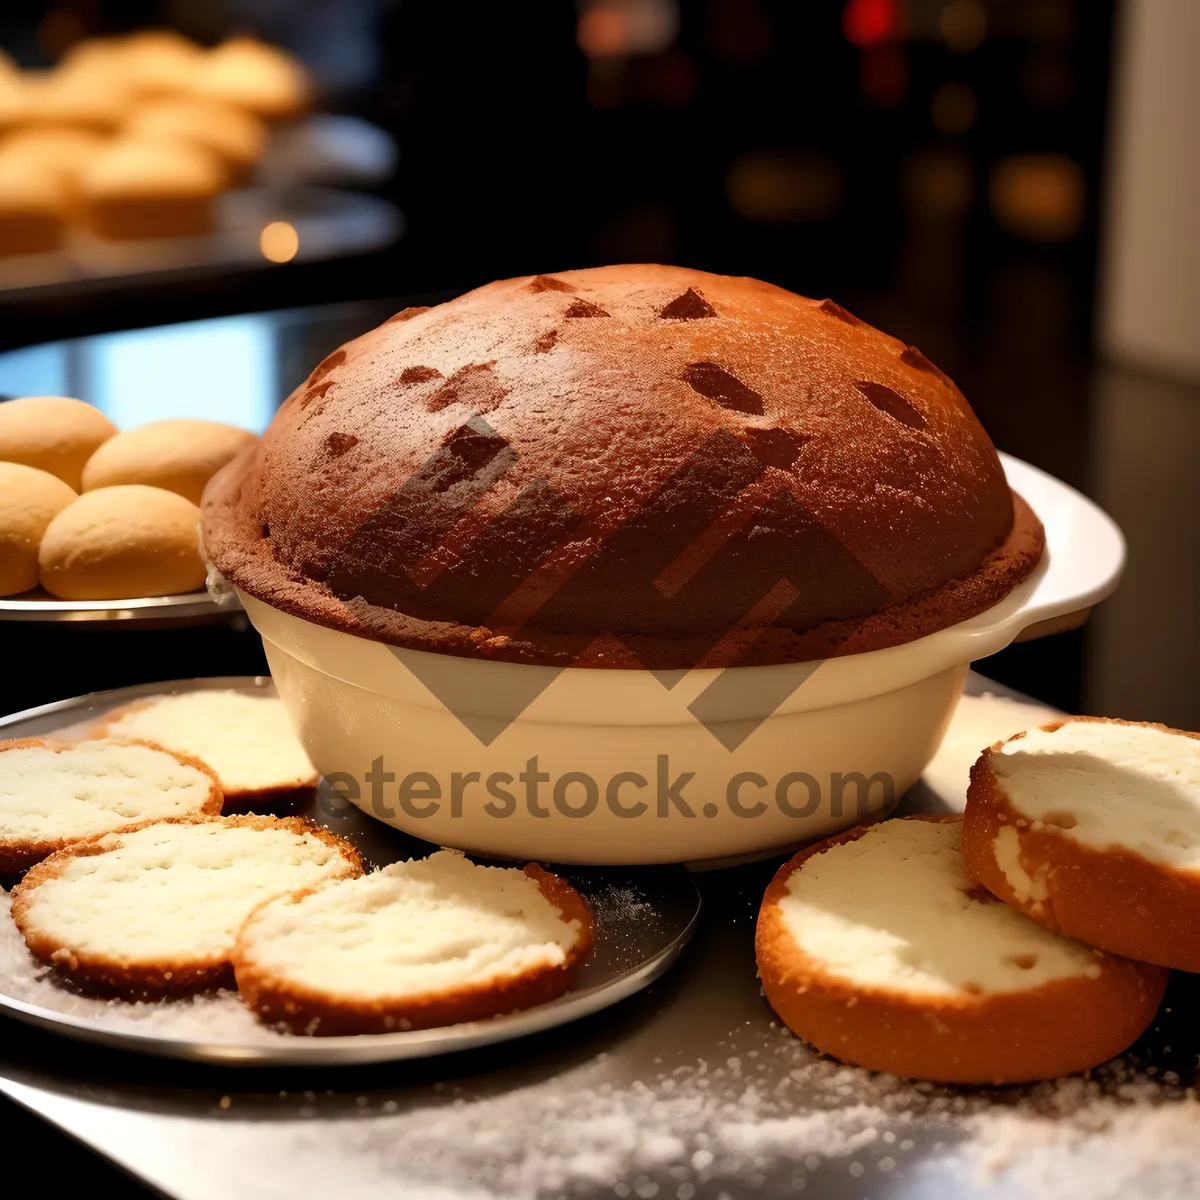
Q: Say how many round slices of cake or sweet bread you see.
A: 6